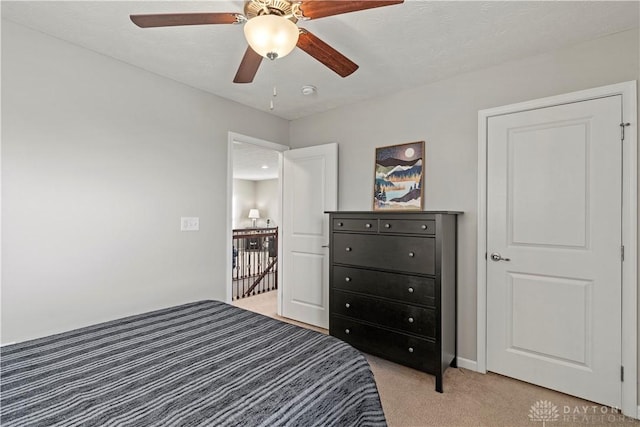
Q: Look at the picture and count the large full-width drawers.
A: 4